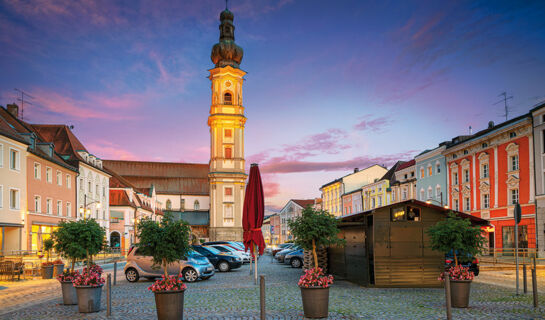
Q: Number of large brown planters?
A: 5